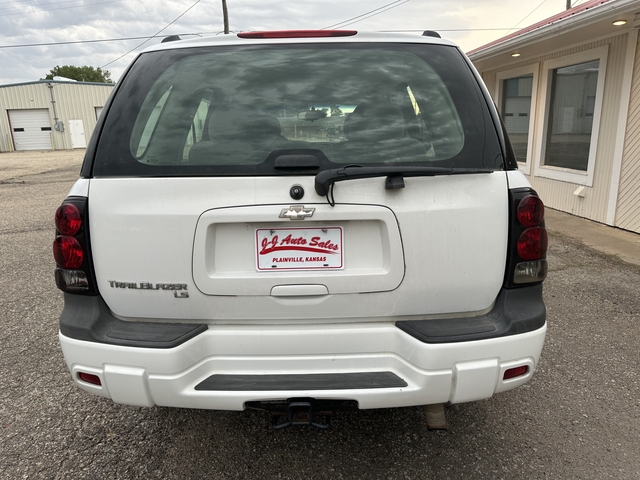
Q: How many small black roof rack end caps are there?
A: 2